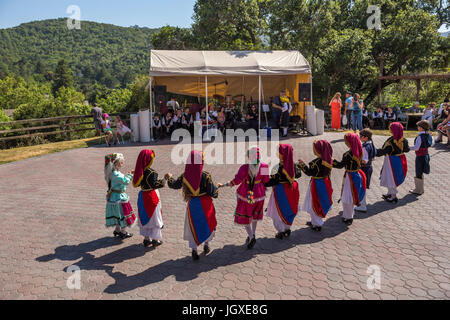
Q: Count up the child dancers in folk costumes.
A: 10